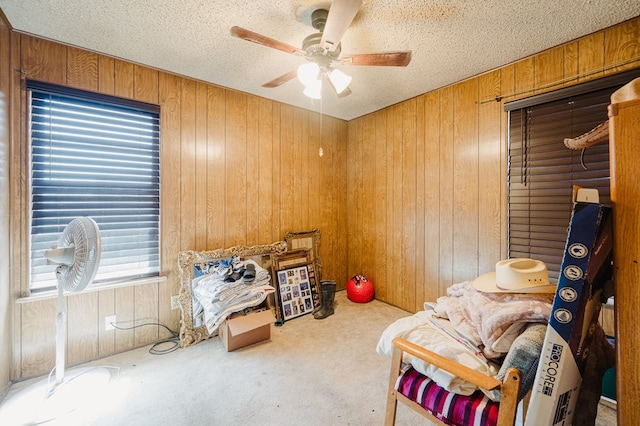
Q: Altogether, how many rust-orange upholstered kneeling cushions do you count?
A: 0